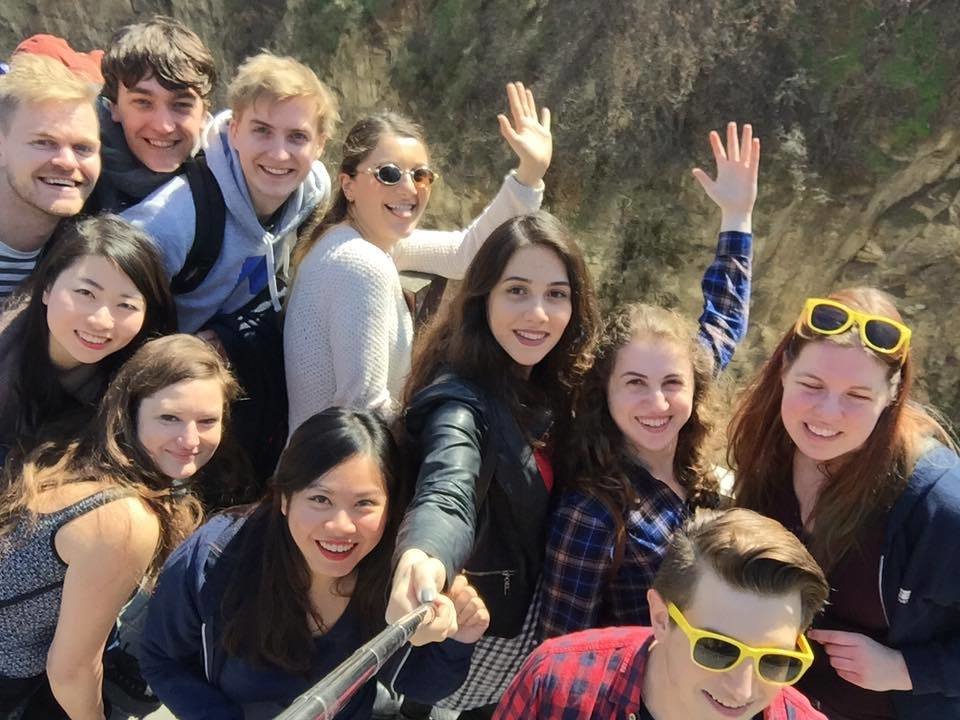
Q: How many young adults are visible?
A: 11